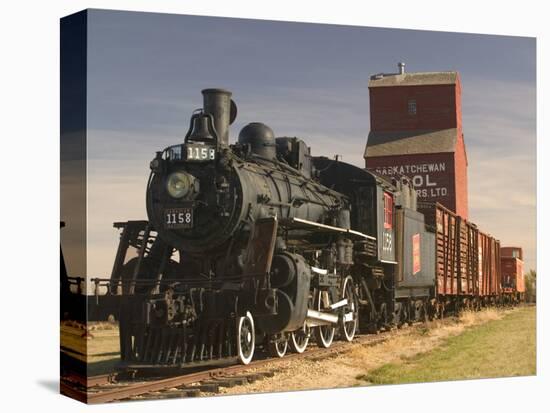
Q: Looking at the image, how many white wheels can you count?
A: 5